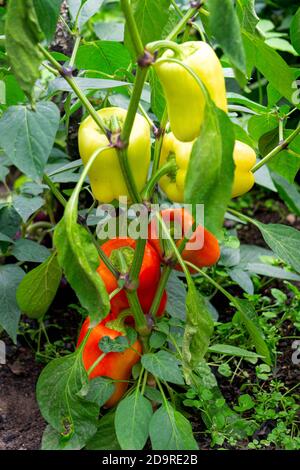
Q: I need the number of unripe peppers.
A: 3